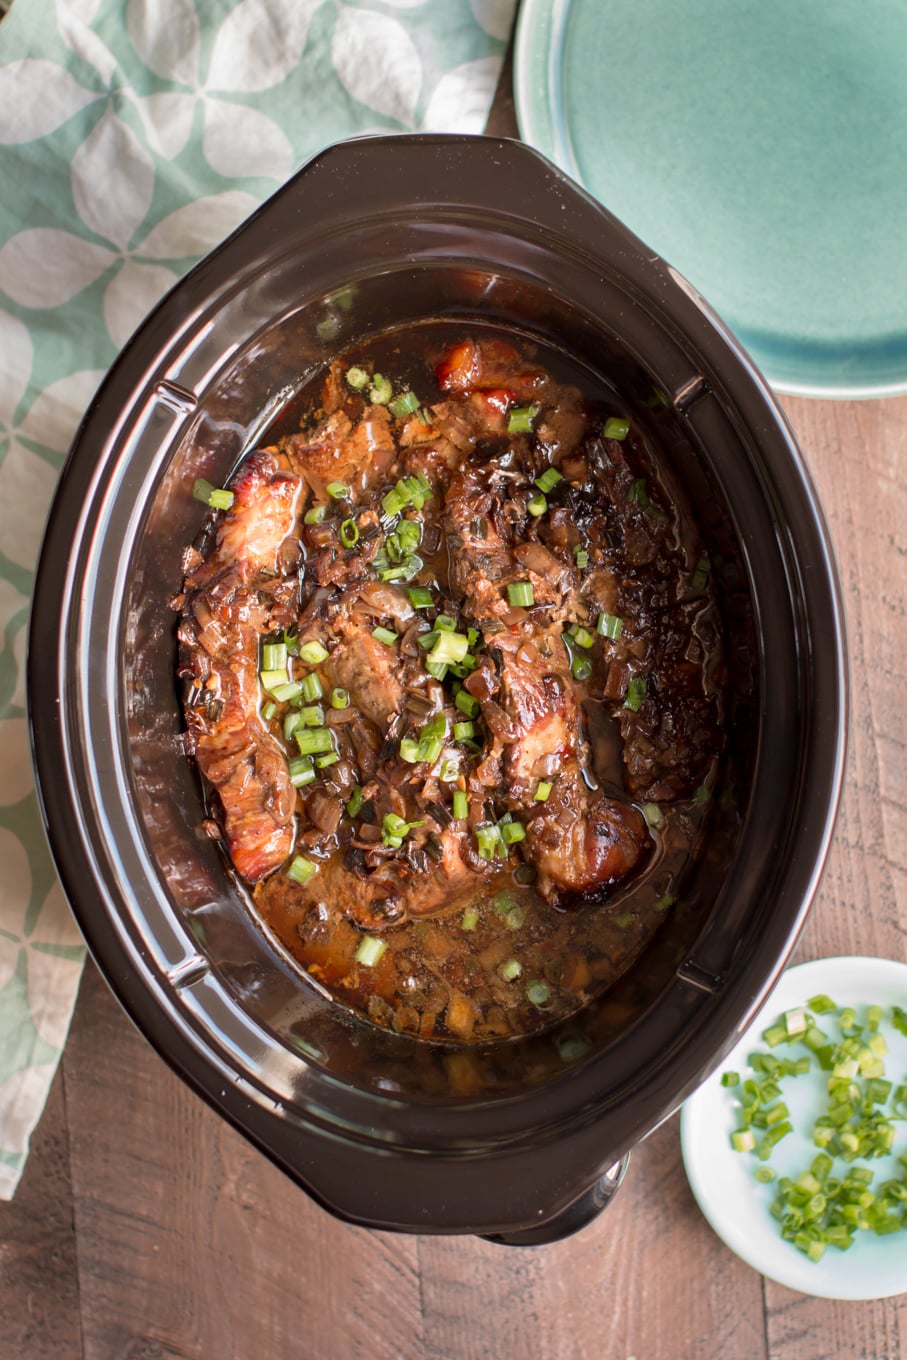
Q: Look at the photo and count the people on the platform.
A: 0